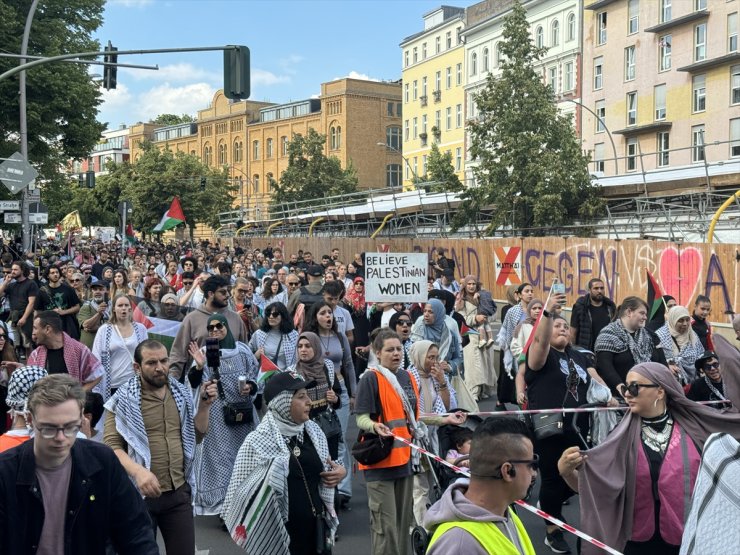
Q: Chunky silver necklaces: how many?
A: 1